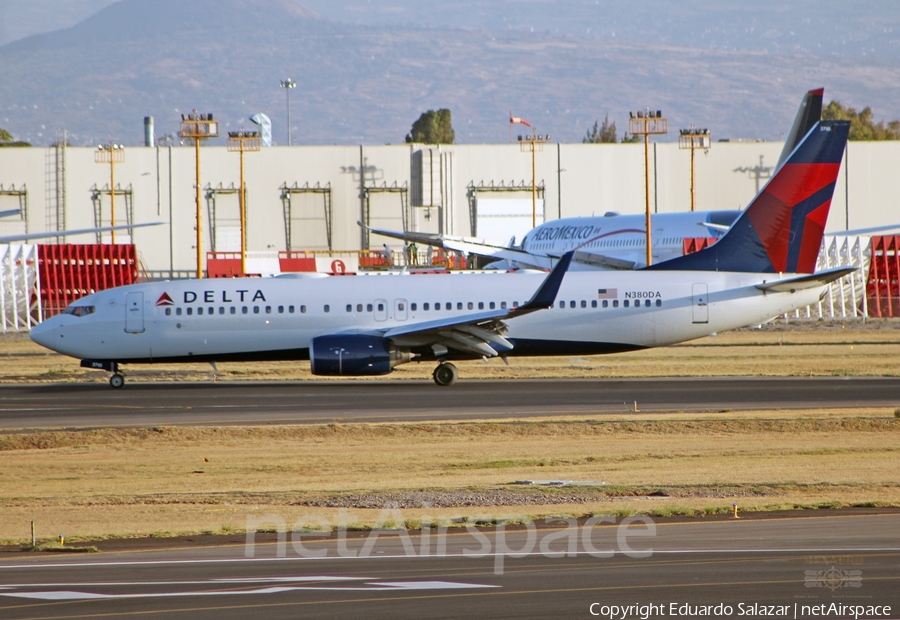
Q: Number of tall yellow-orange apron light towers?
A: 6